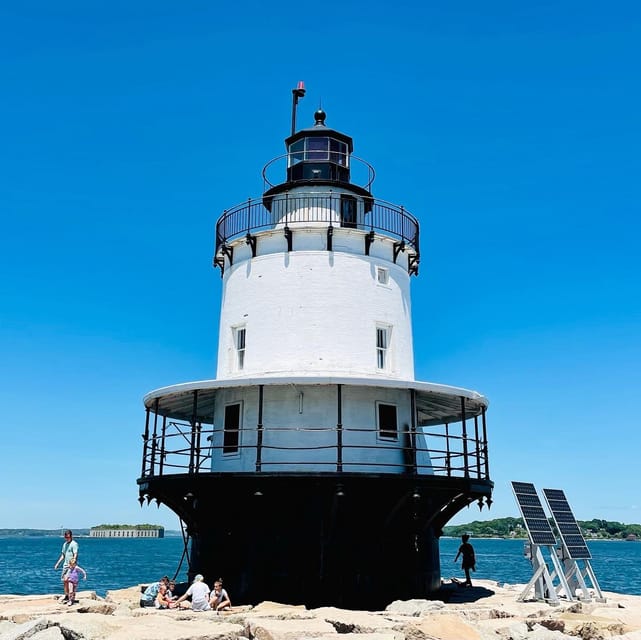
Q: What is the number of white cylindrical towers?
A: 1